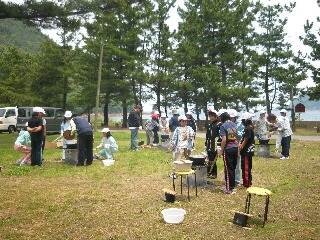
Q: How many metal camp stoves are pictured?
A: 4